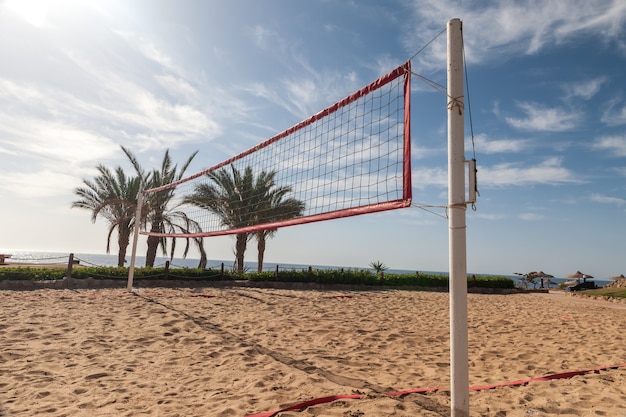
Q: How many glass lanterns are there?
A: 0